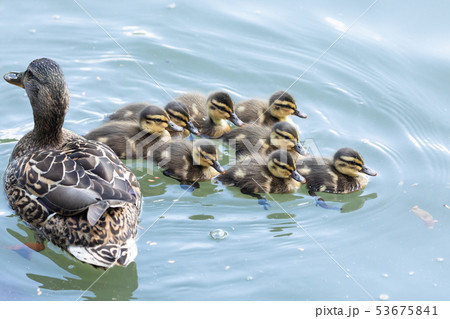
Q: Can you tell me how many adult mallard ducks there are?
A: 1